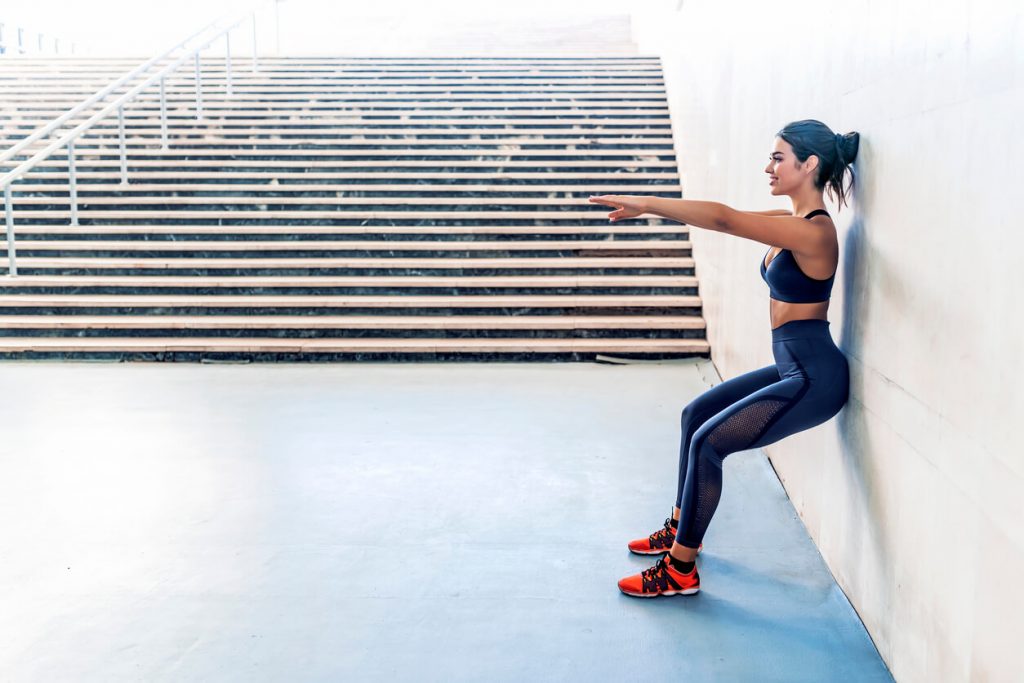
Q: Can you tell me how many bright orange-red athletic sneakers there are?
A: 2